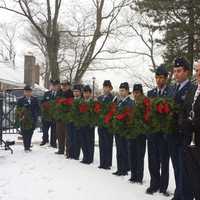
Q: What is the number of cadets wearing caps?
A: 11